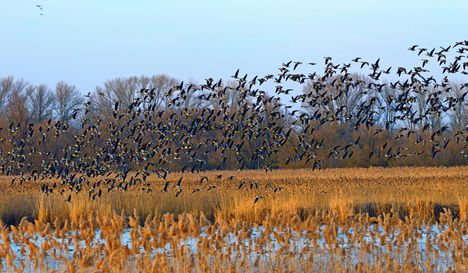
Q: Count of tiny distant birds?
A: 3